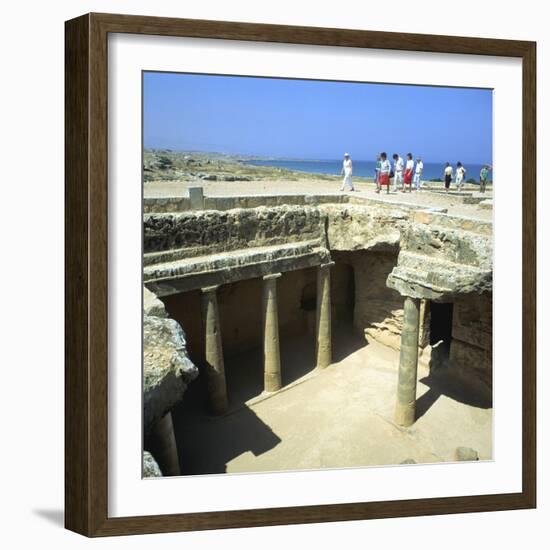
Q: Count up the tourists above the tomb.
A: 9